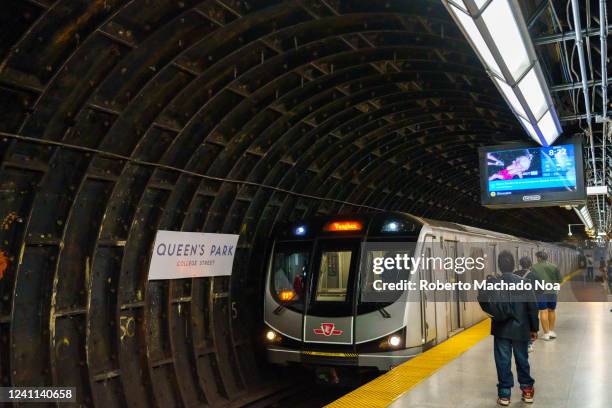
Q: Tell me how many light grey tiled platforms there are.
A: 1